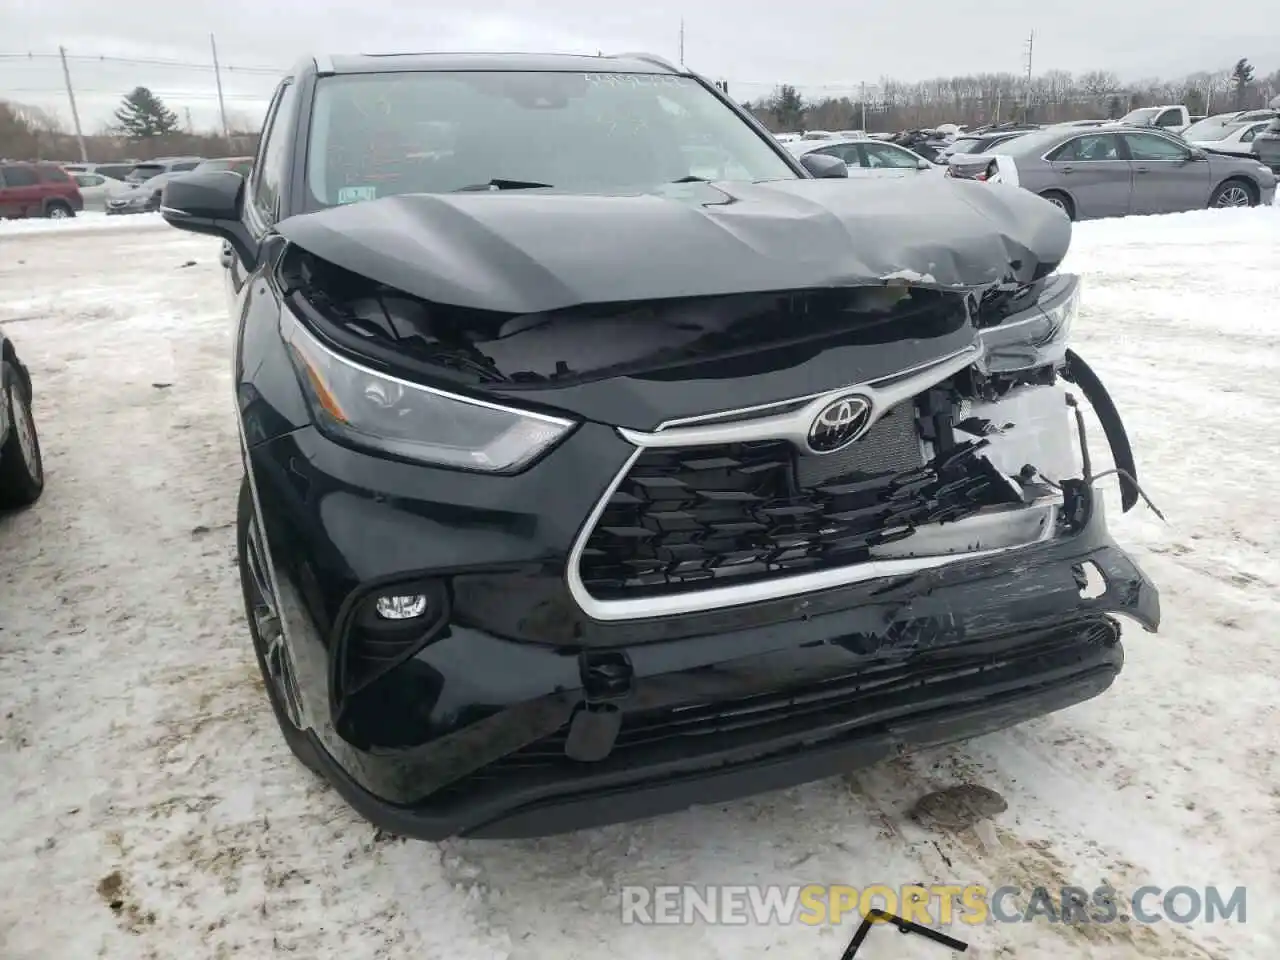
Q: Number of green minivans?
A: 0